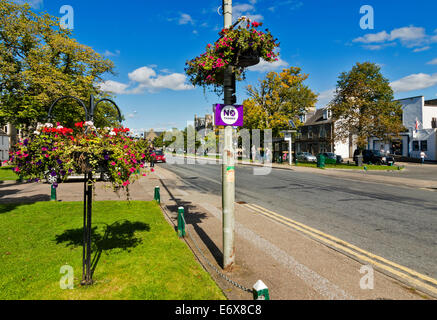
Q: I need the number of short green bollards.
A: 4